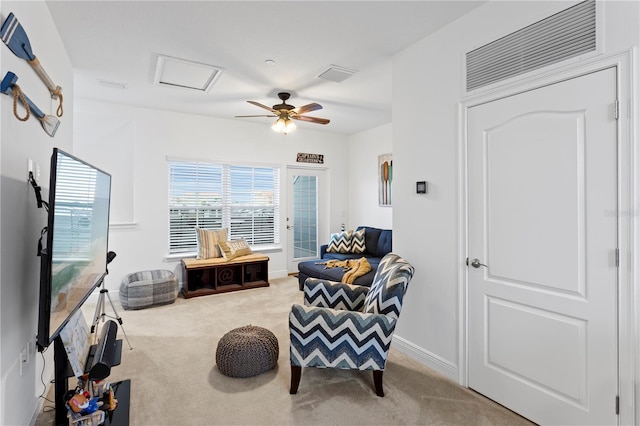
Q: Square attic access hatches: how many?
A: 1